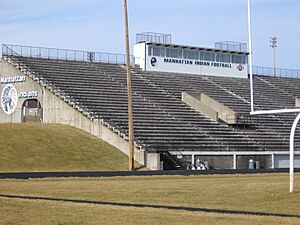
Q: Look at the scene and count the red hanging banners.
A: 0